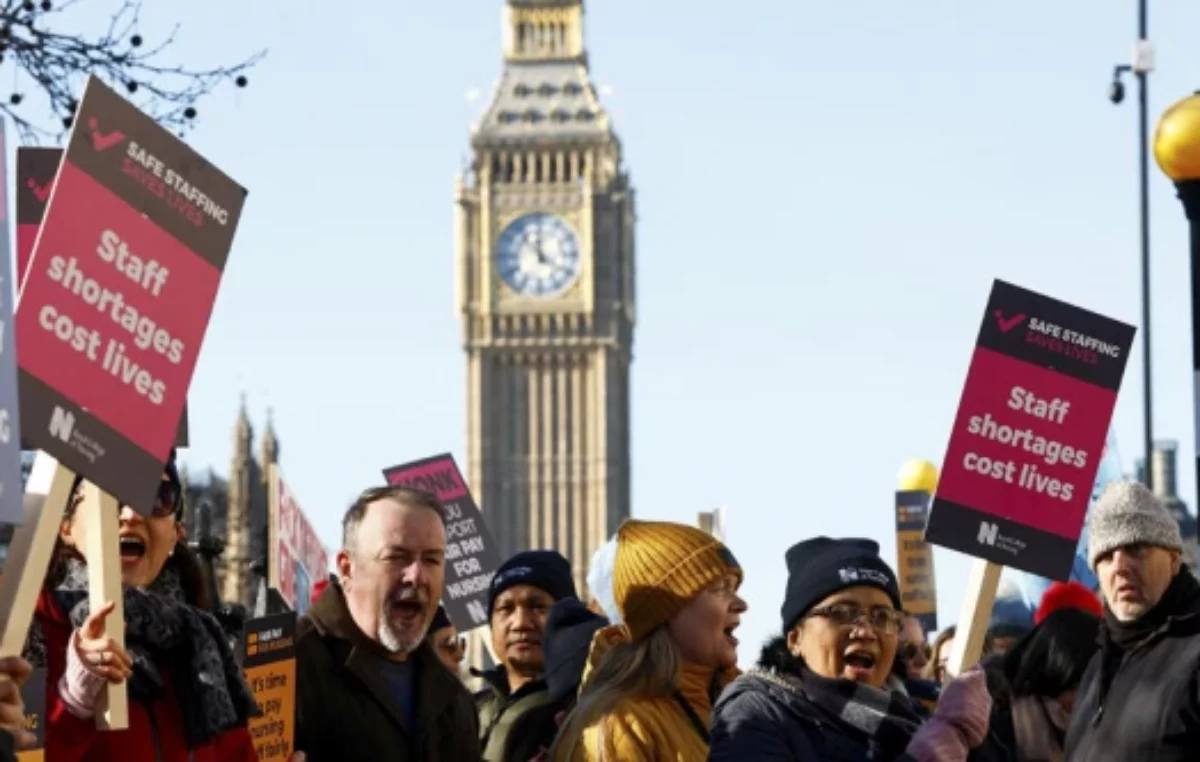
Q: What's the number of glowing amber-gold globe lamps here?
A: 2